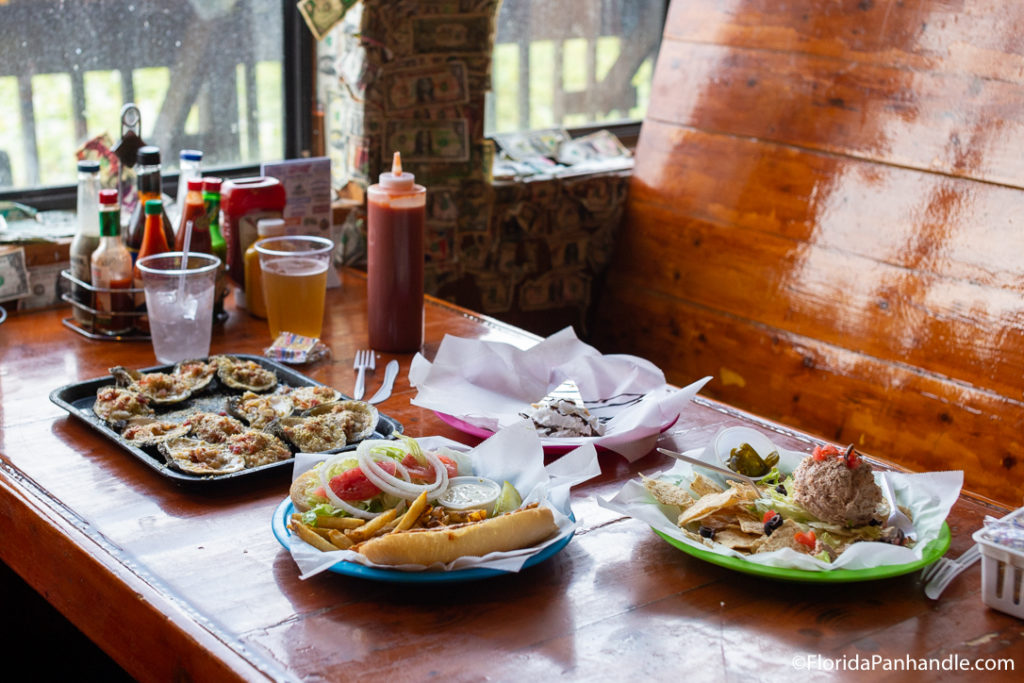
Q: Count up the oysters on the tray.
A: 12